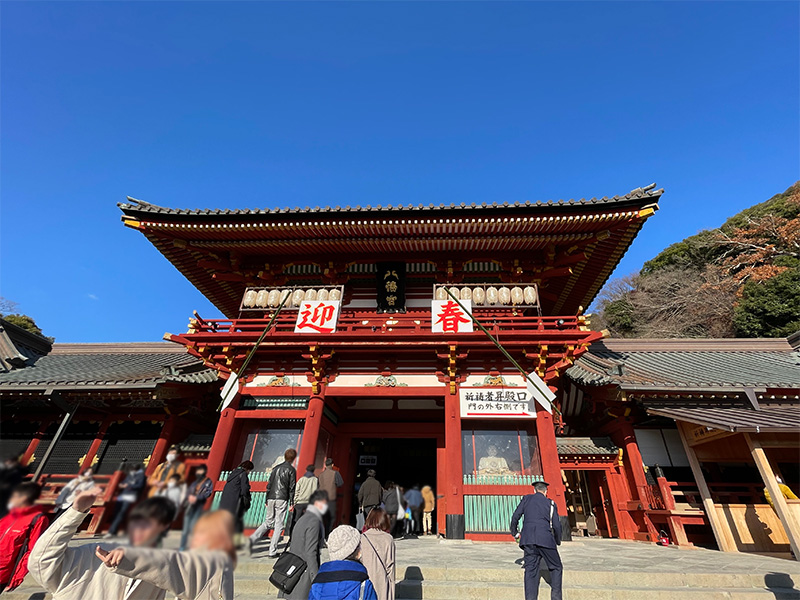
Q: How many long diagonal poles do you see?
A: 2